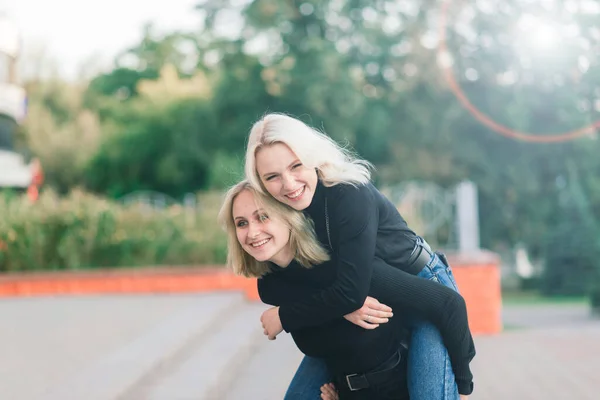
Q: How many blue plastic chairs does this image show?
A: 0